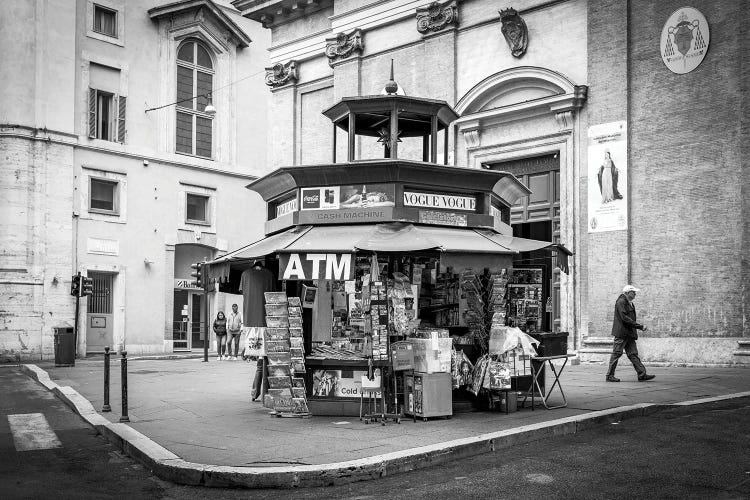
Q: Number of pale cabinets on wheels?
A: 1